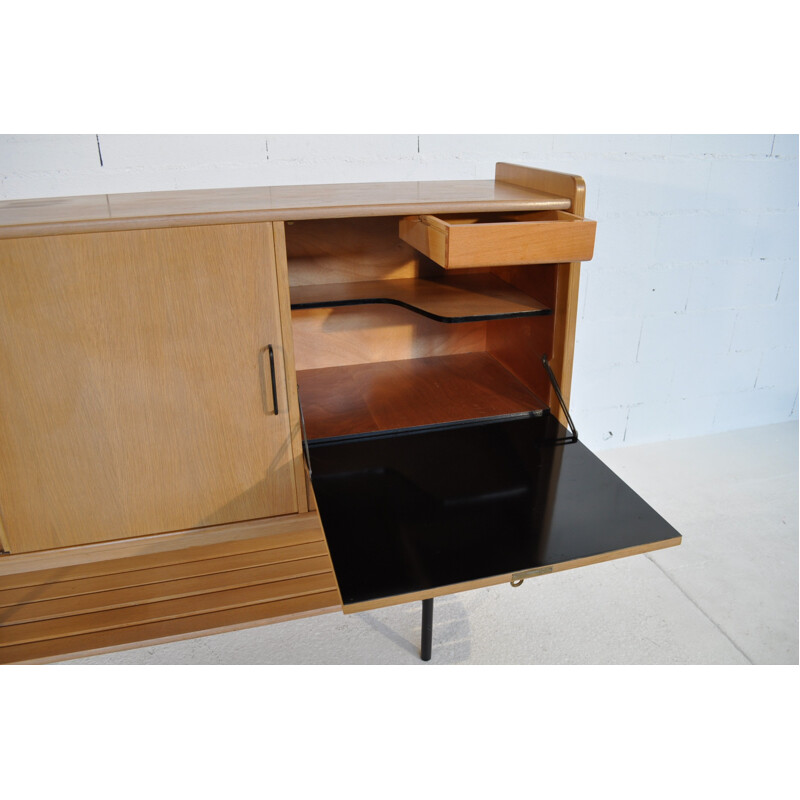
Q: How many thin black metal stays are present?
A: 2